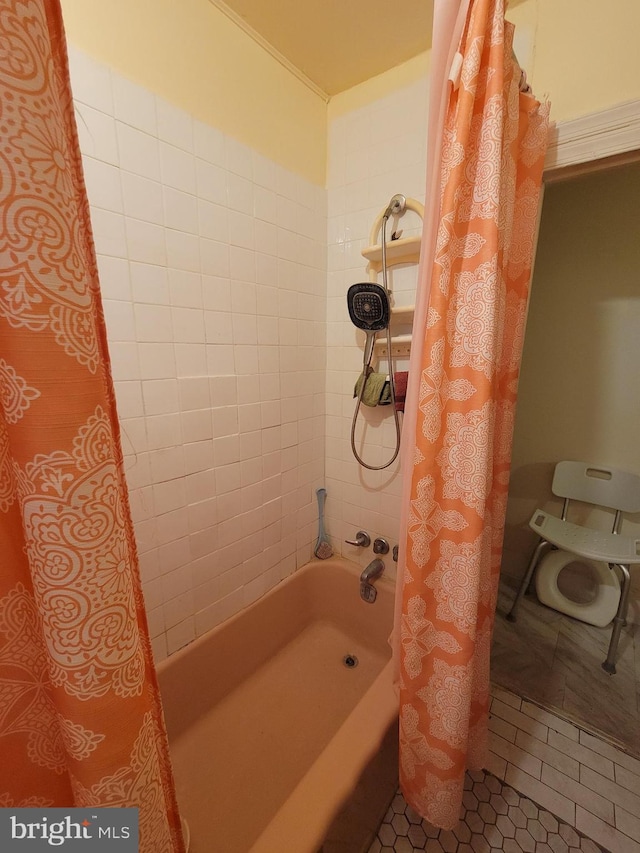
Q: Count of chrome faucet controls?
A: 3